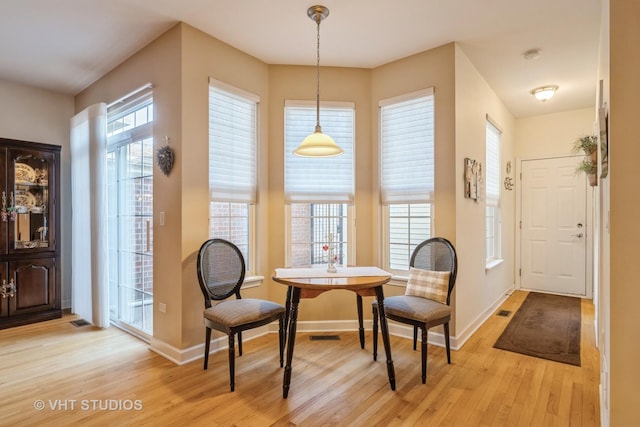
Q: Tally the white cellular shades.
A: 4